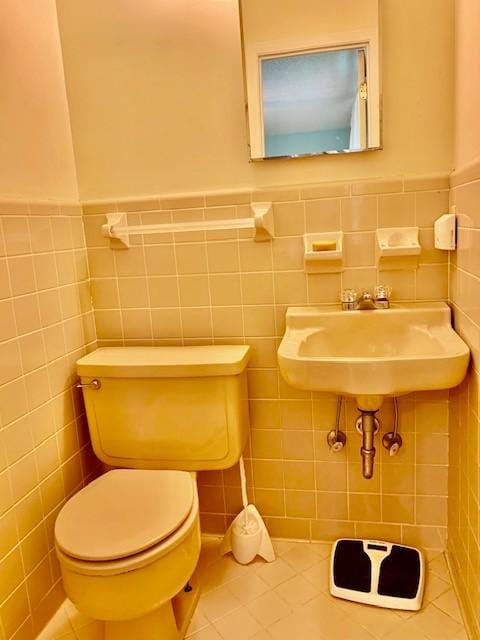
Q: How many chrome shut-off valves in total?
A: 2